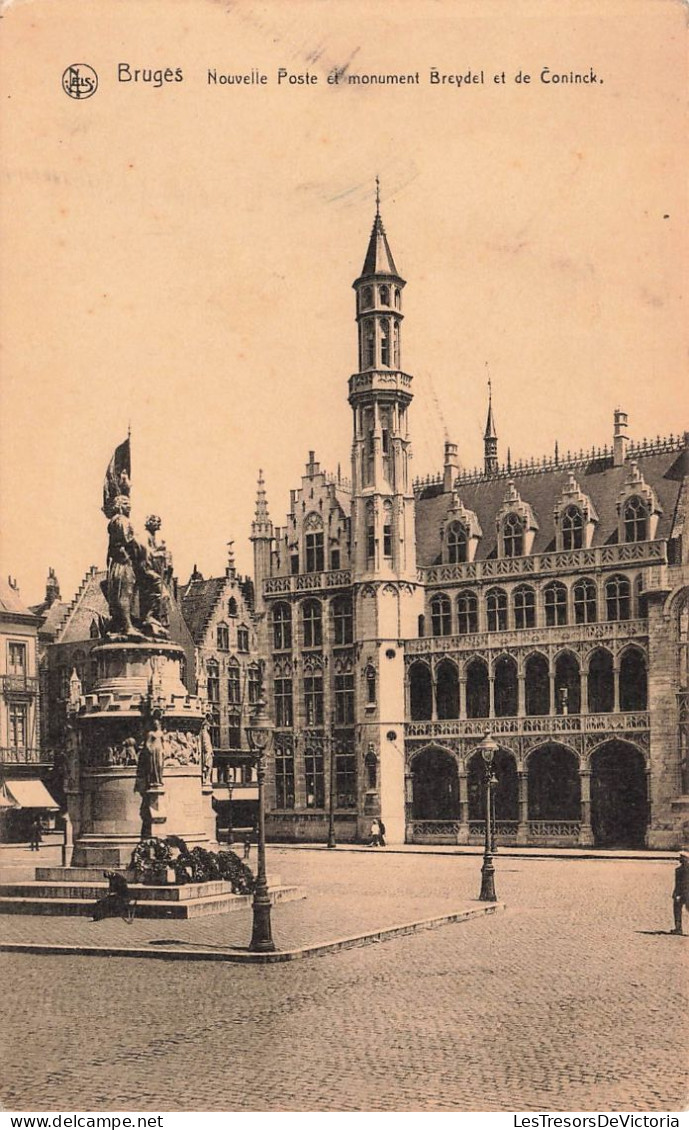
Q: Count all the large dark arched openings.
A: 4